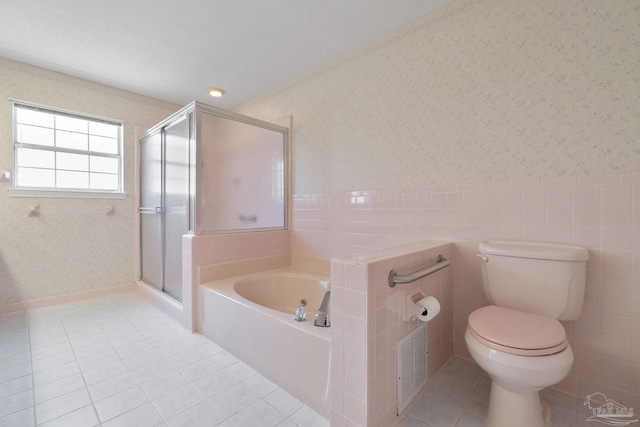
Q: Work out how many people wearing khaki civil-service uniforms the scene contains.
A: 0